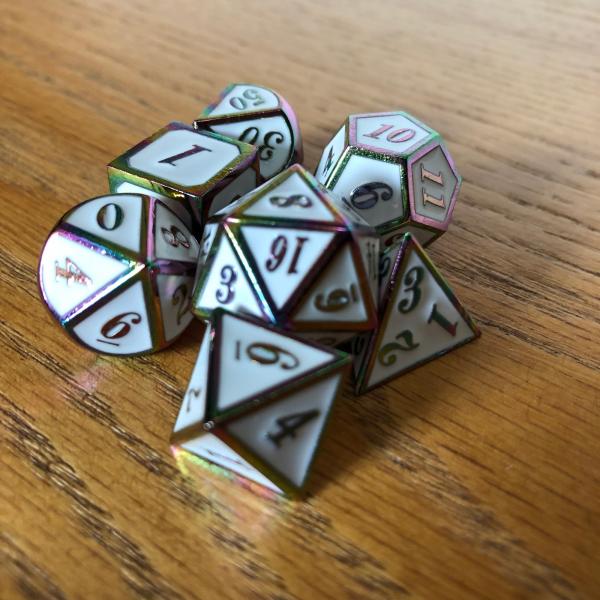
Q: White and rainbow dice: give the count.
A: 7